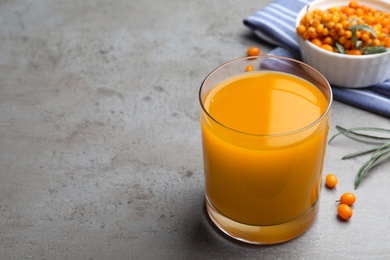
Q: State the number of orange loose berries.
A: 5